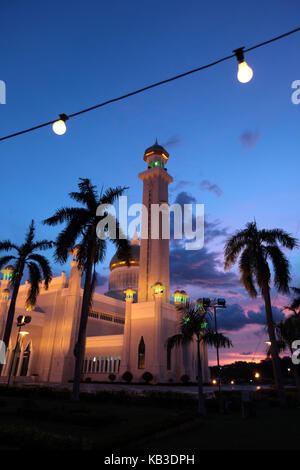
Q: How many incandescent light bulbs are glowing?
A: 2